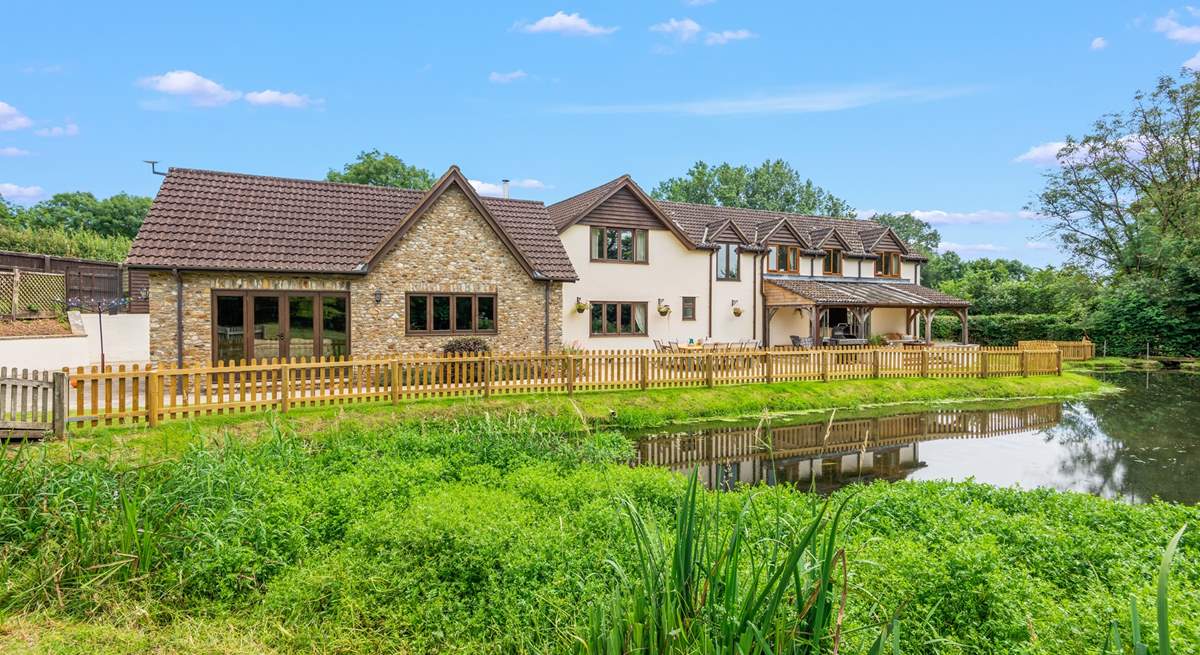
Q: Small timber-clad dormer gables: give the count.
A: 4